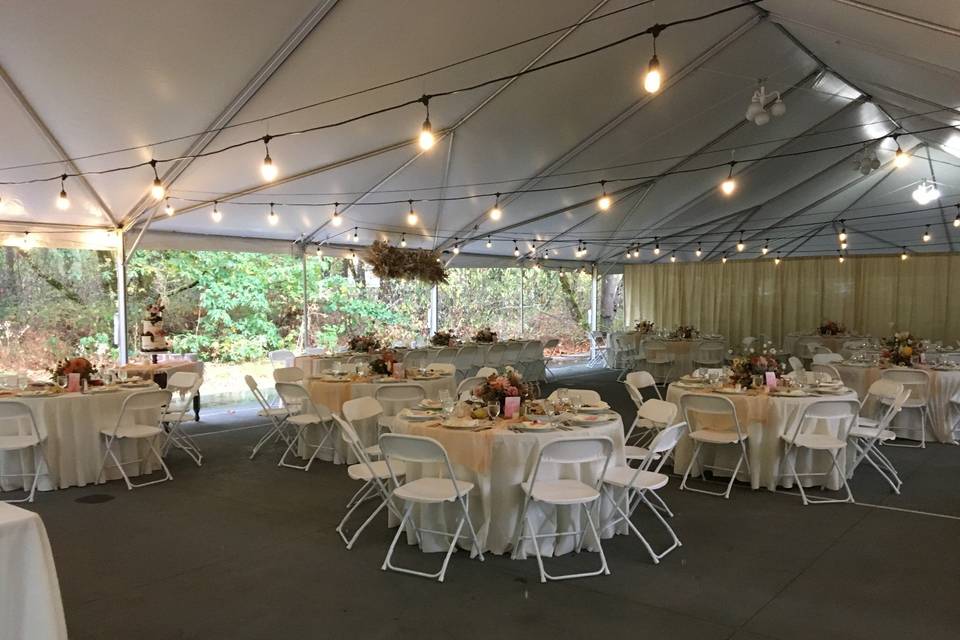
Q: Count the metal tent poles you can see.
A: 5